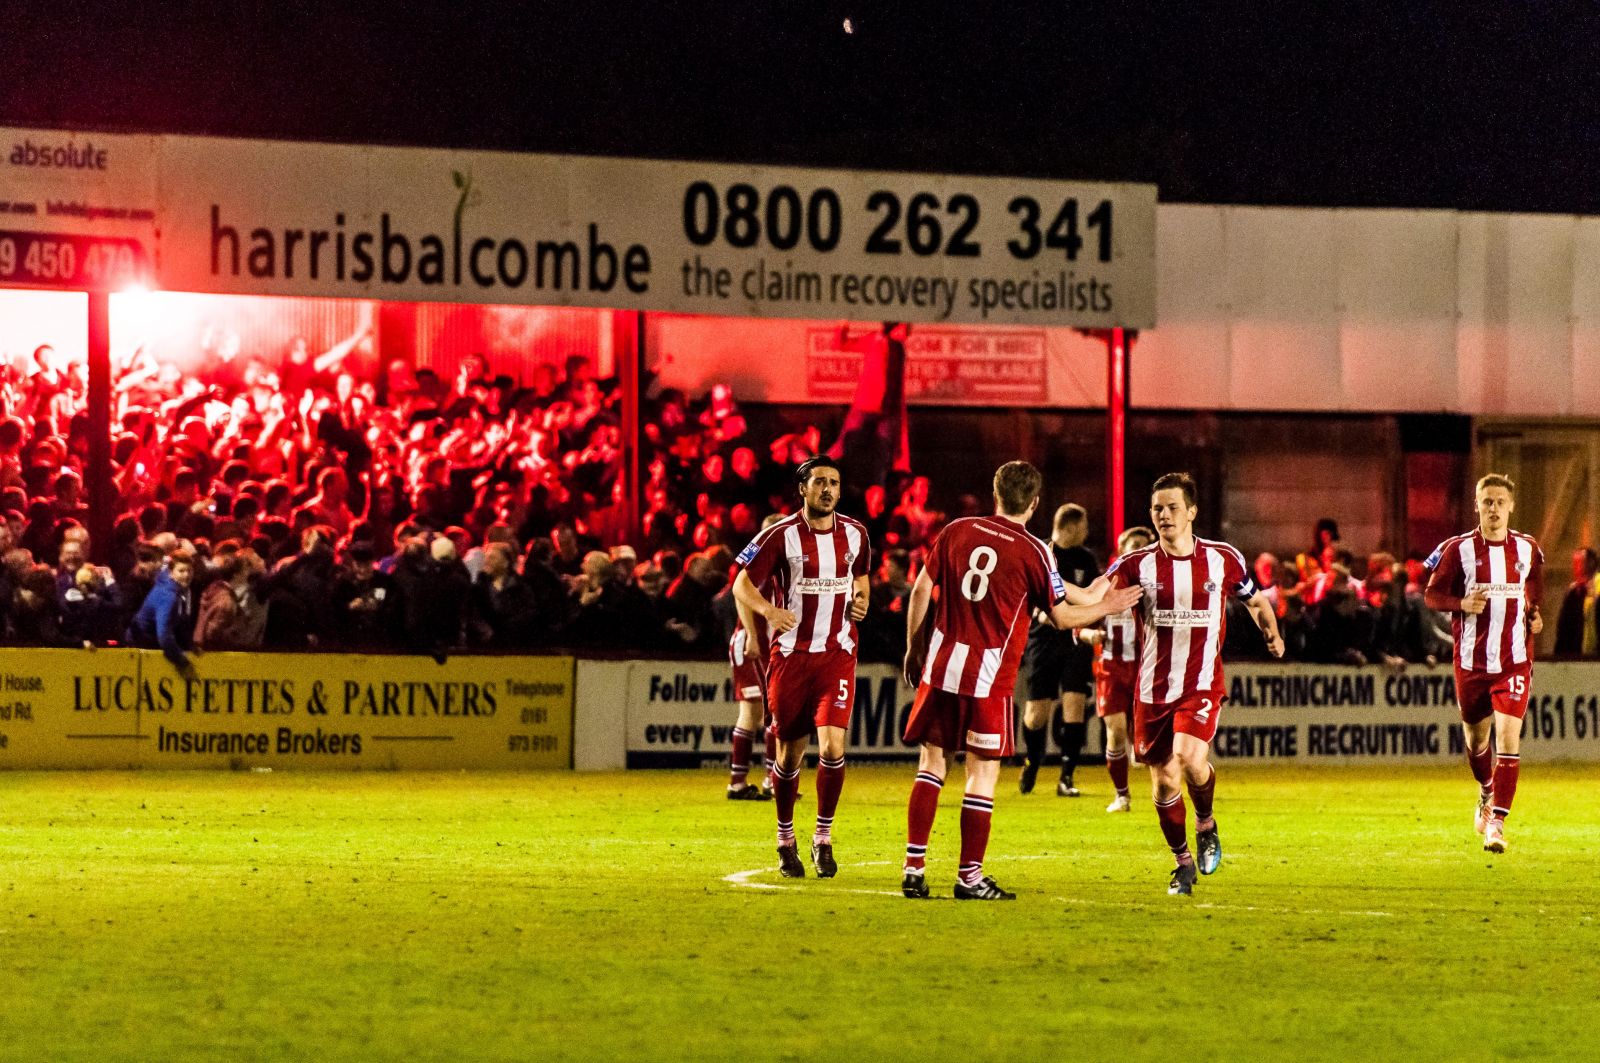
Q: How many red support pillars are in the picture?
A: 3